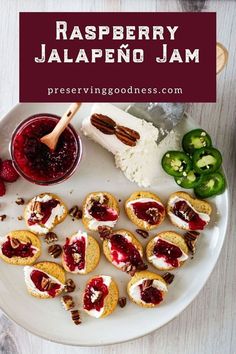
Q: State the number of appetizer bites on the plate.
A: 11